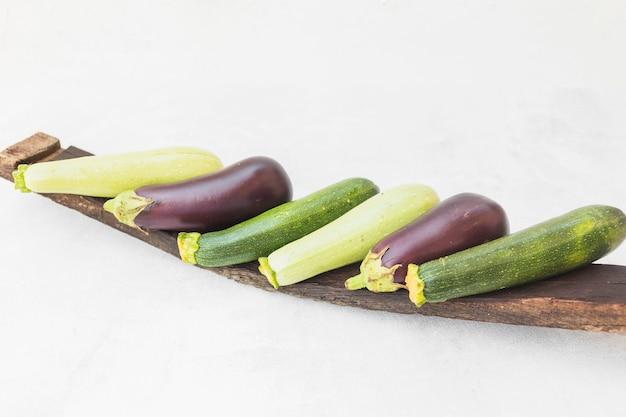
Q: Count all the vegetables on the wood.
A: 6